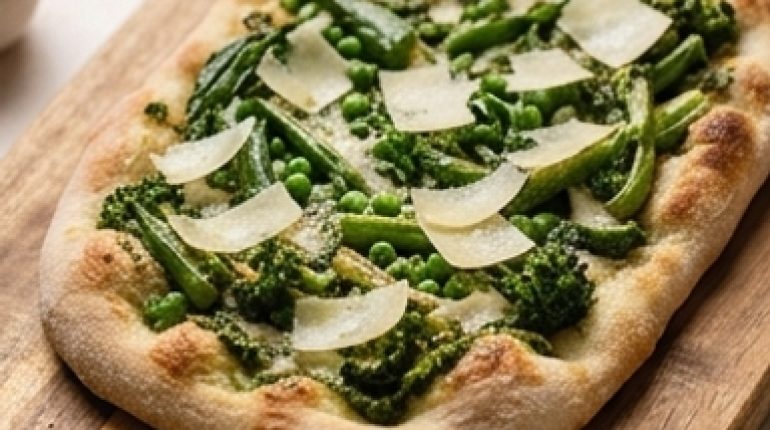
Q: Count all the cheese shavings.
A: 10